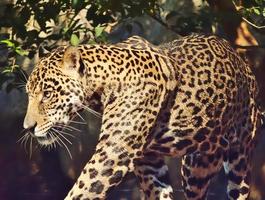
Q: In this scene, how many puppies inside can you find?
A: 0